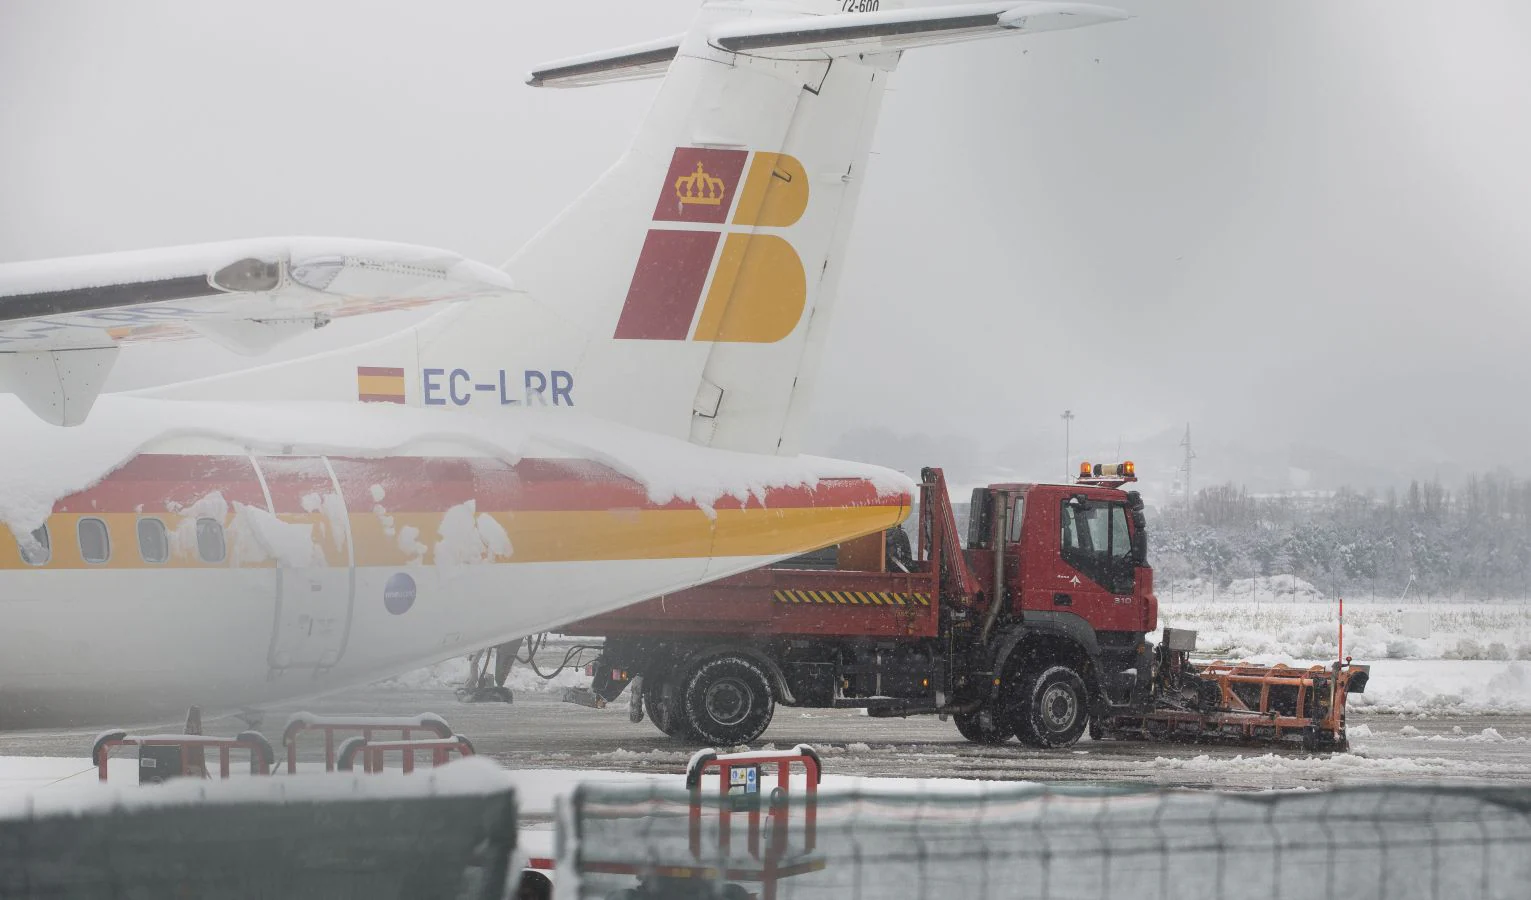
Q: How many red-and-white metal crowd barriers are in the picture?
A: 4